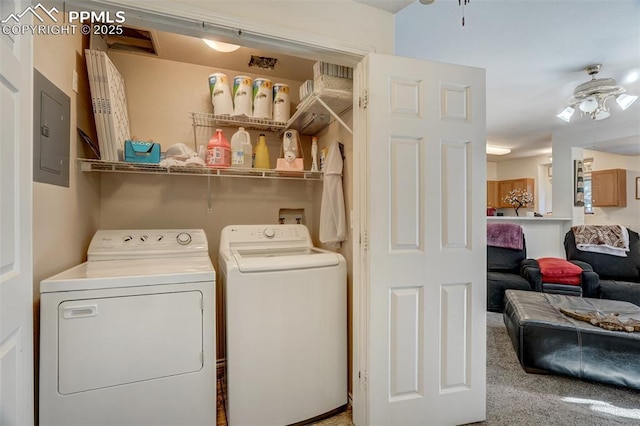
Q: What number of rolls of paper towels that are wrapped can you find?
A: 4